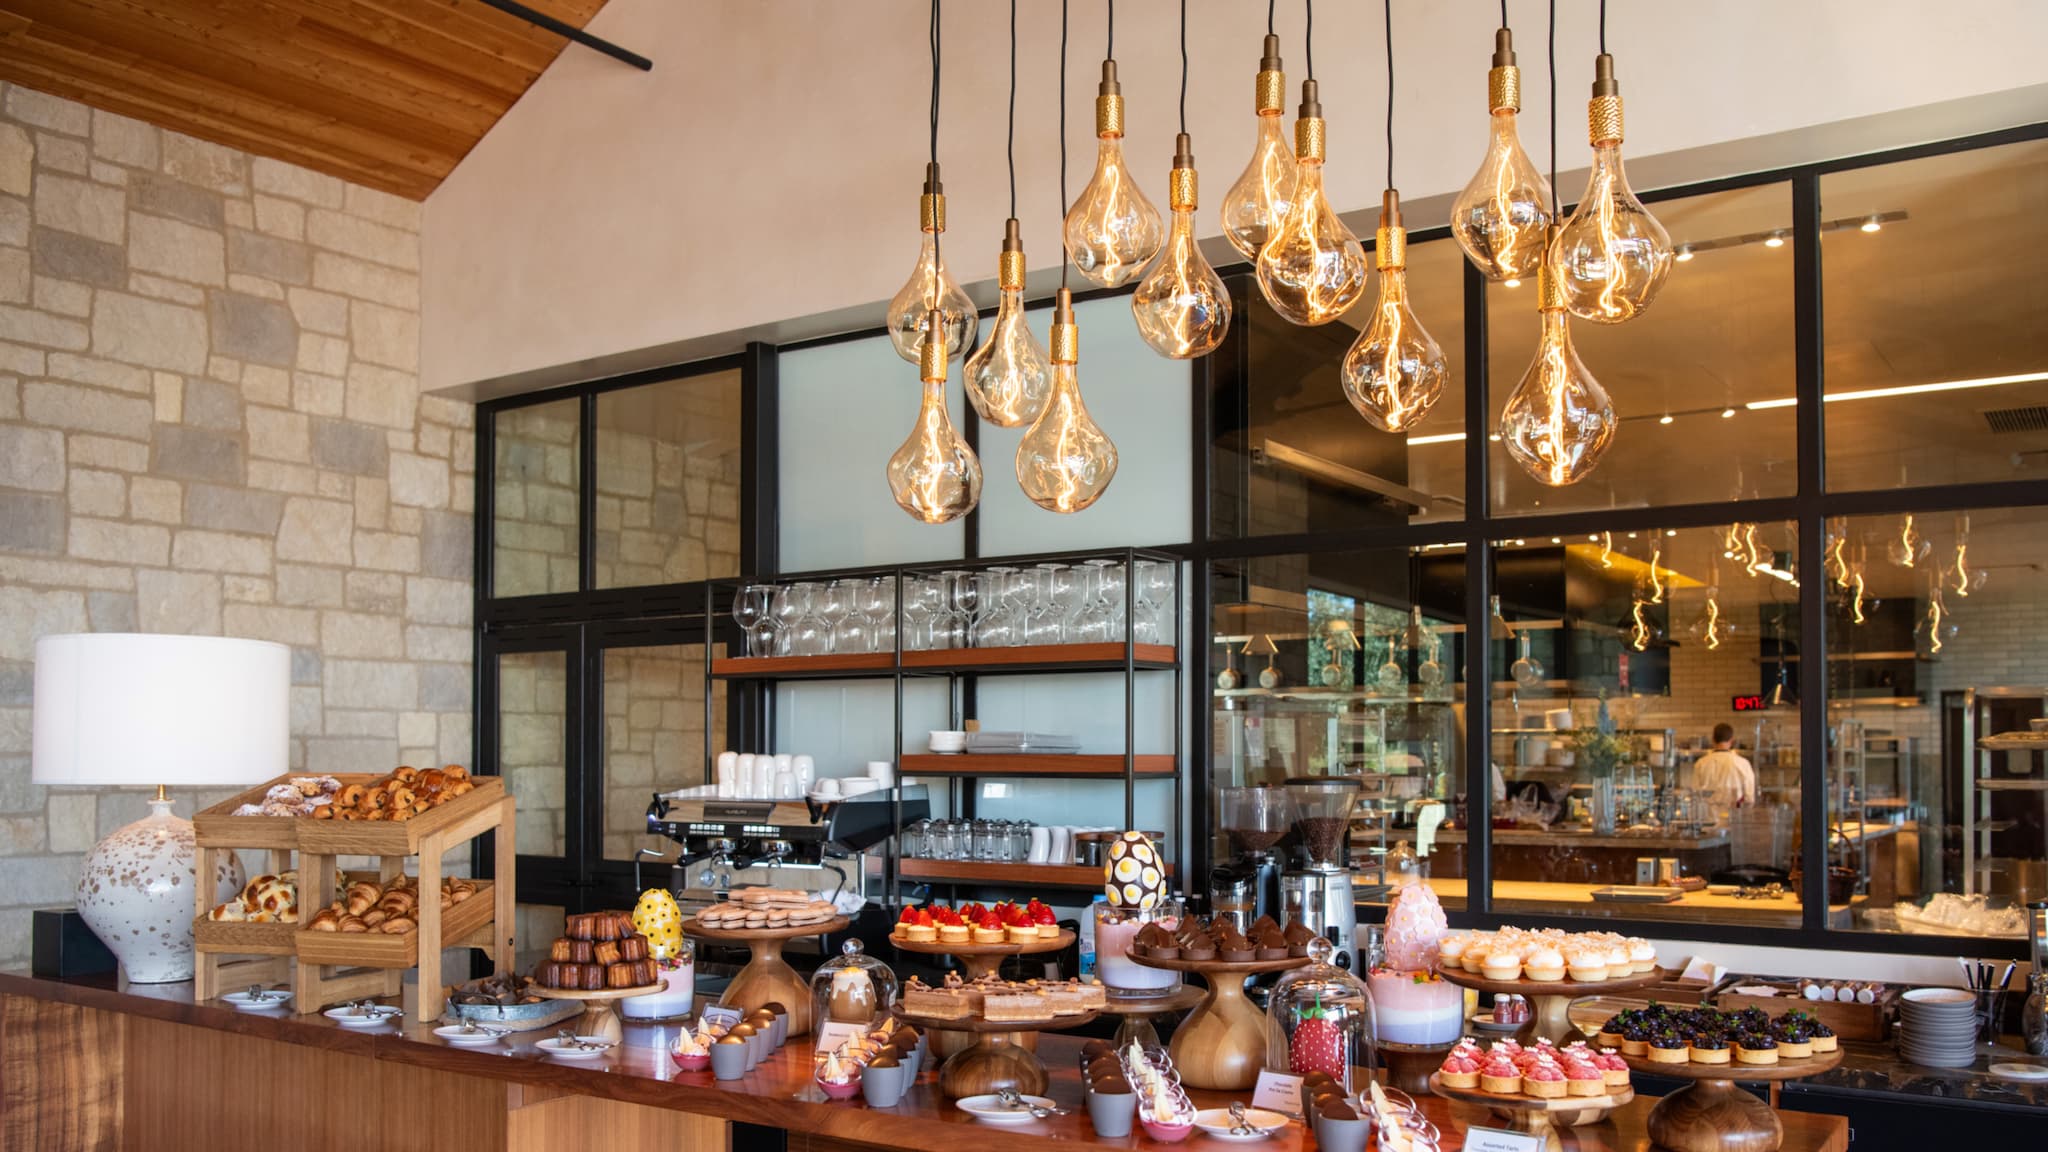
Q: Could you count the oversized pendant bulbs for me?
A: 12